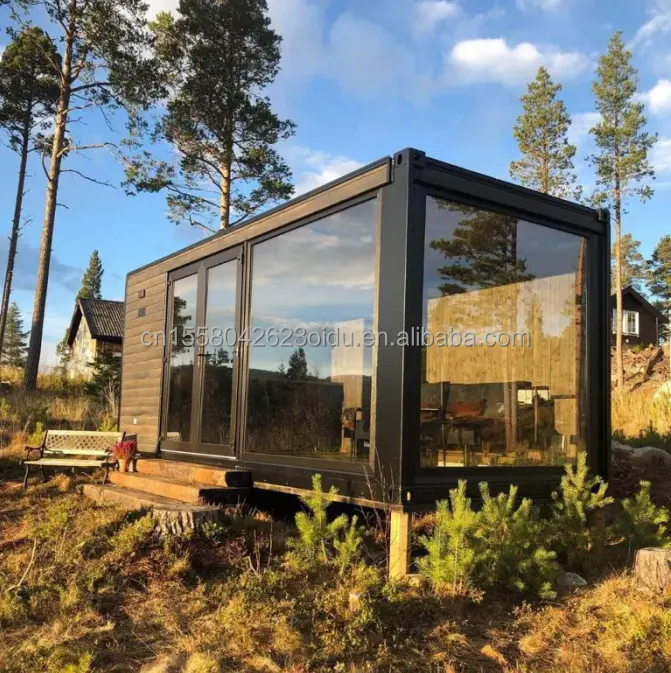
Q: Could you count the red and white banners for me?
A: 0